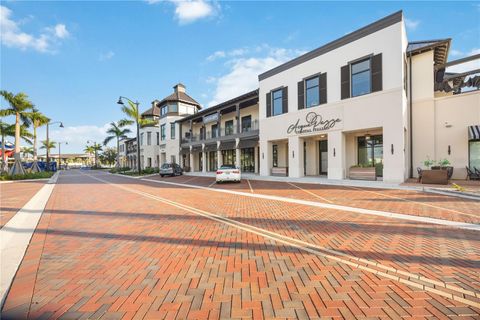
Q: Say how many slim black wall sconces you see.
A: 5